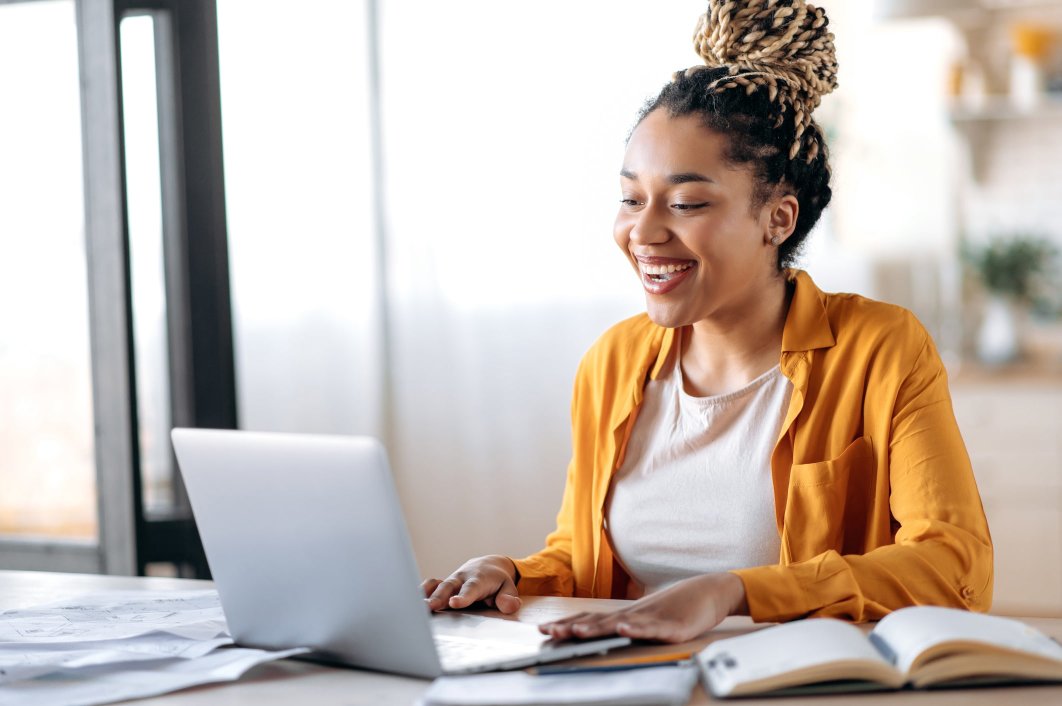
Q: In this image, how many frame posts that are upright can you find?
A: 2